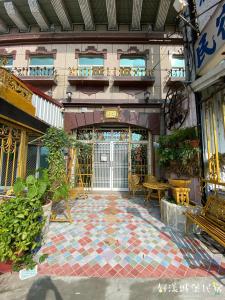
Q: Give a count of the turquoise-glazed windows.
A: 5